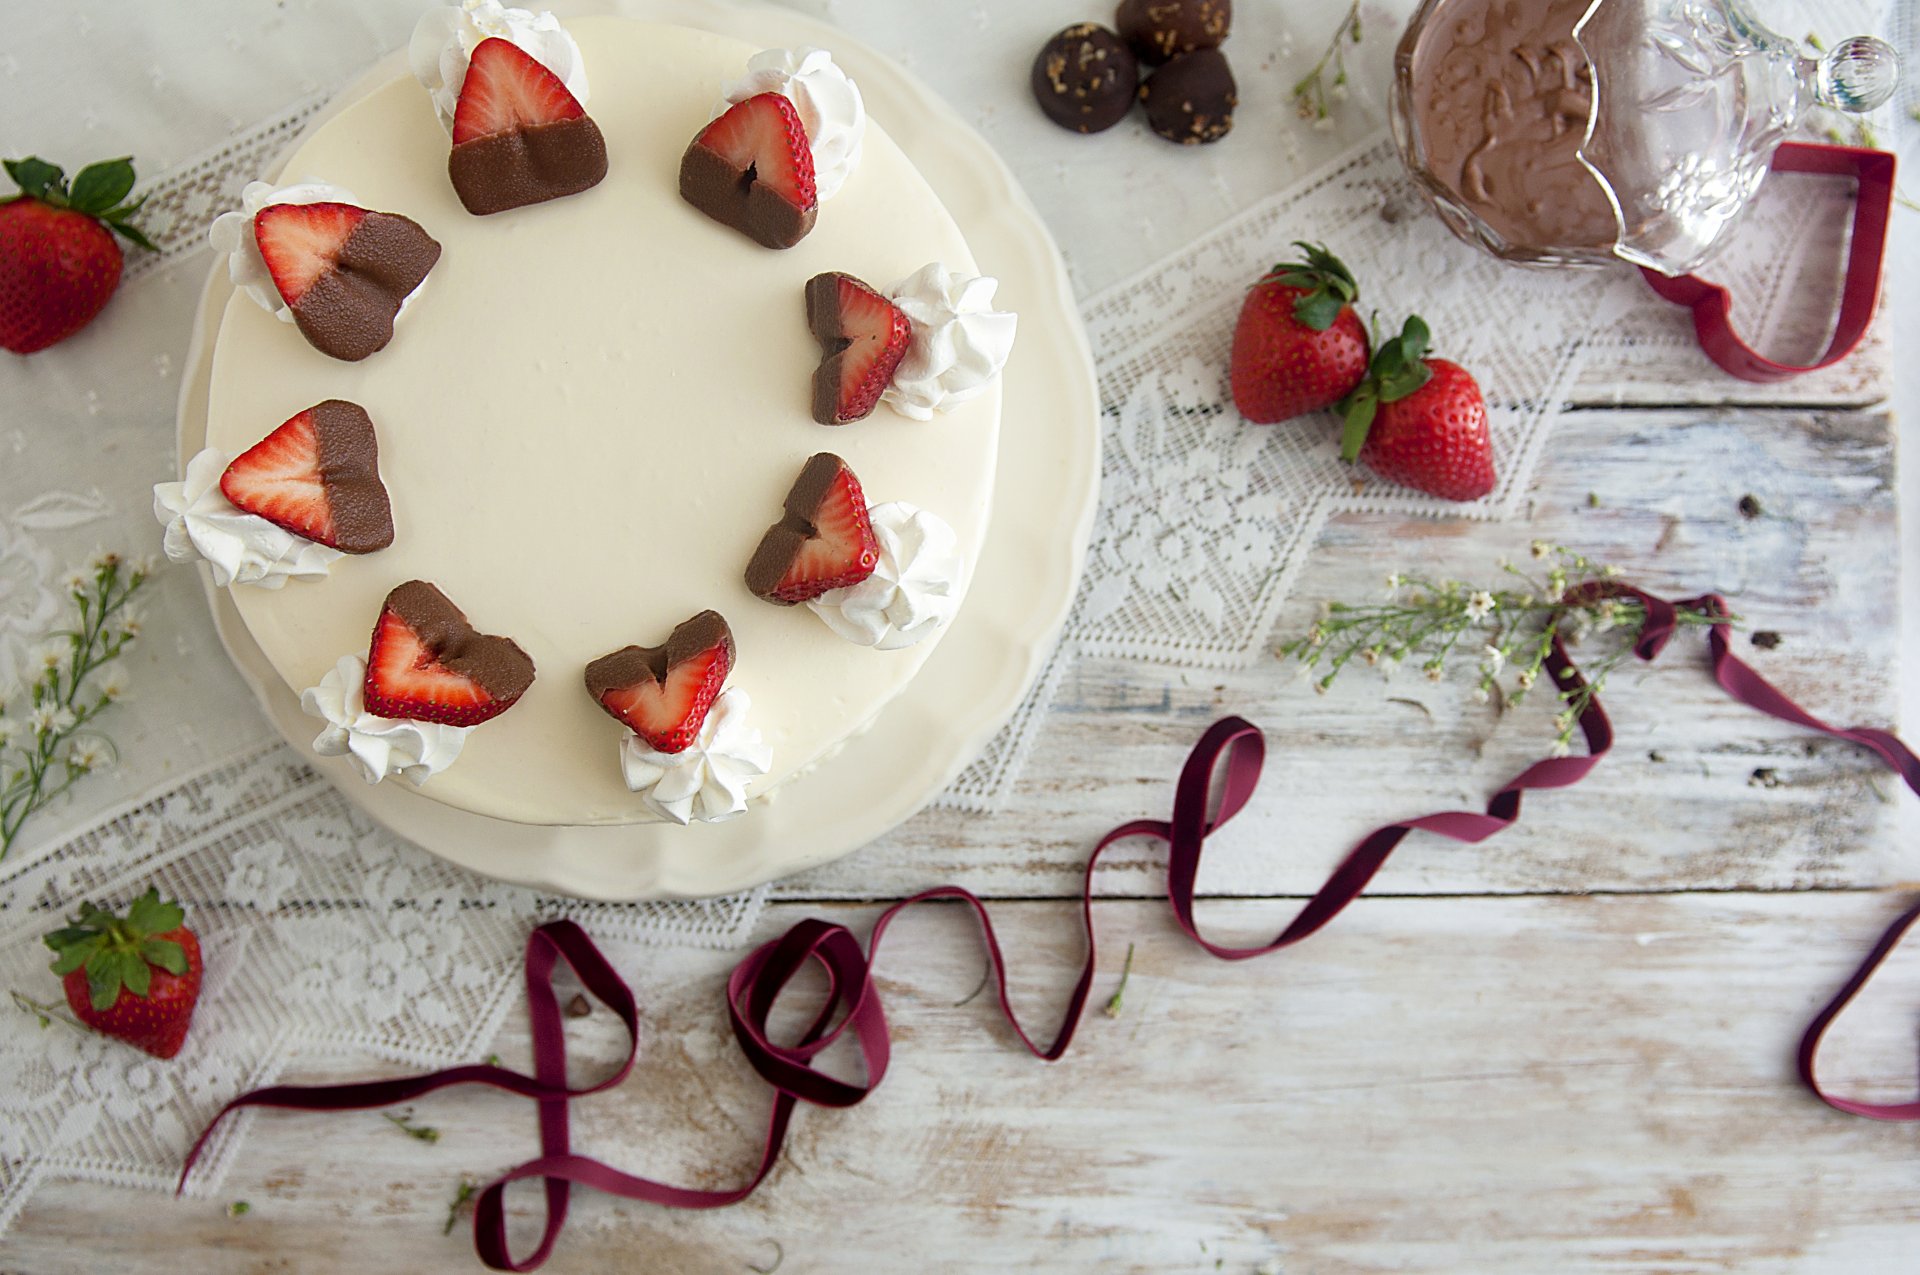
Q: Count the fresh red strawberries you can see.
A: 4